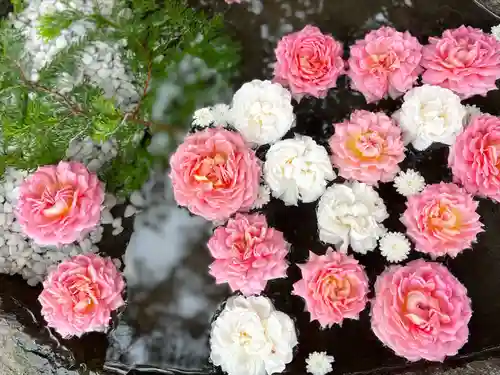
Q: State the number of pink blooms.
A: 12